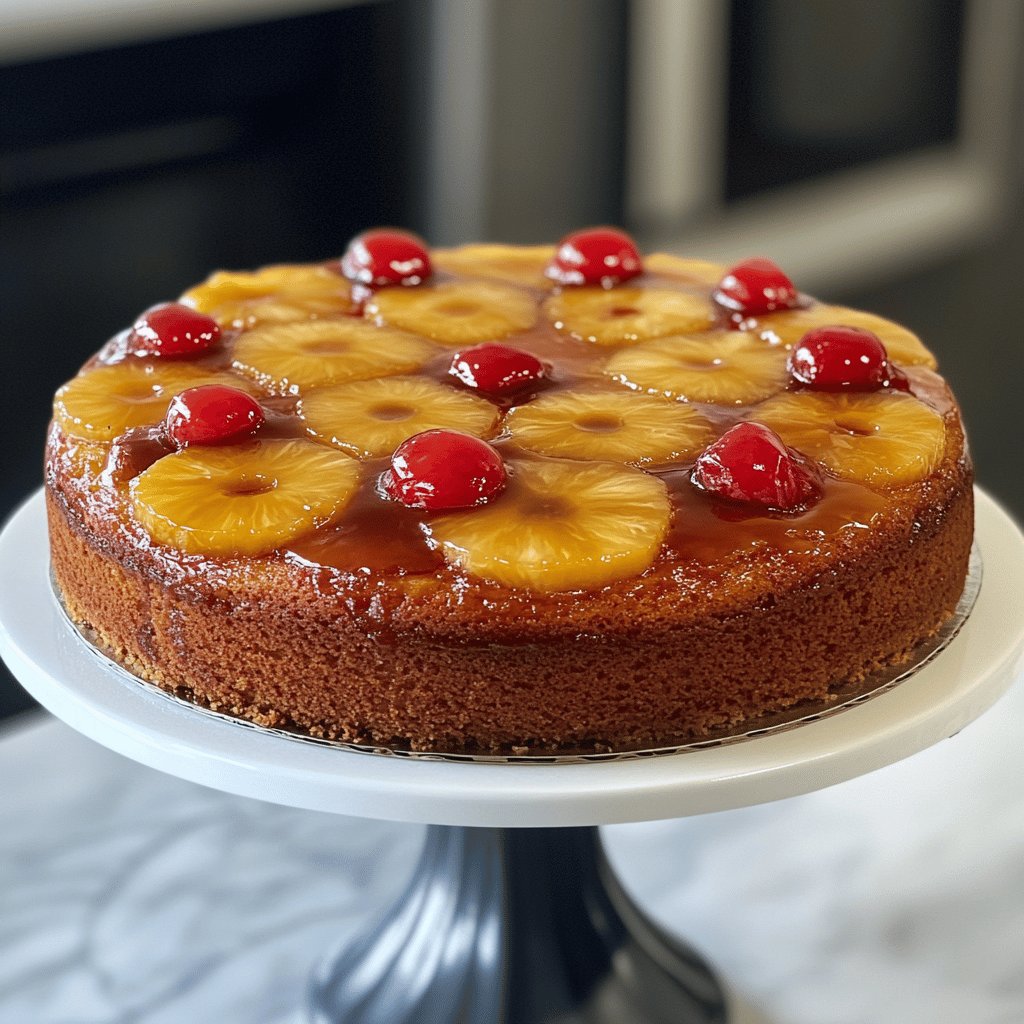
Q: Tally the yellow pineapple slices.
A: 14